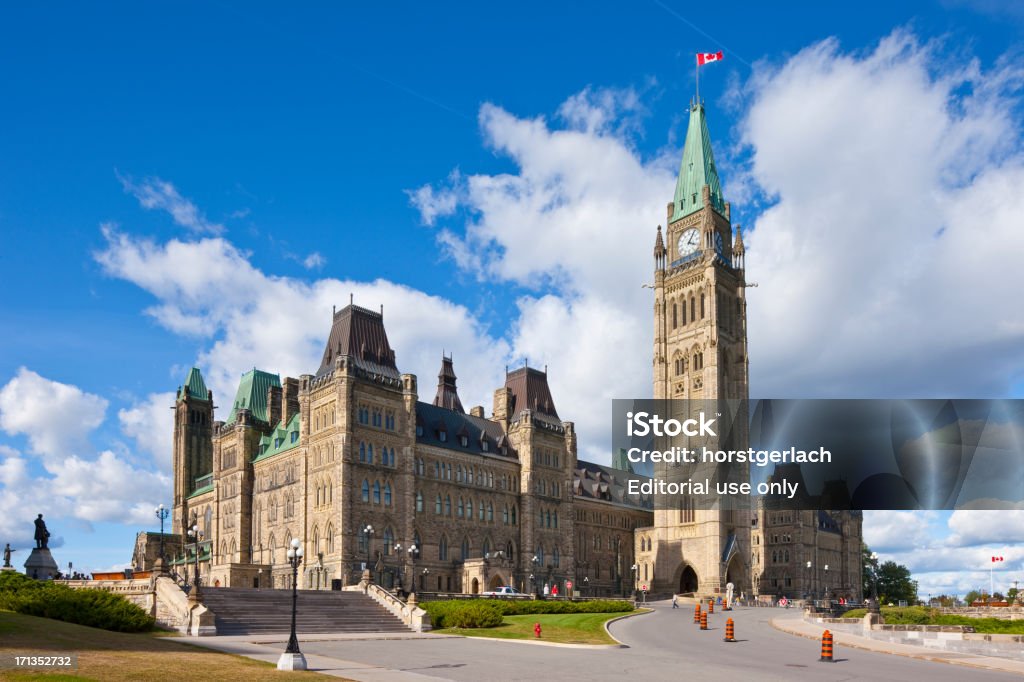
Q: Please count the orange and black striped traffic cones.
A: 6